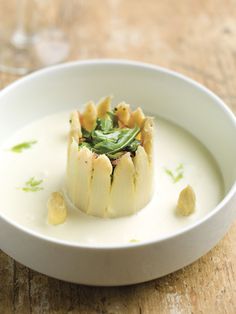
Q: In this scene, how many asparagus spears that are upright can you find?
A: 11